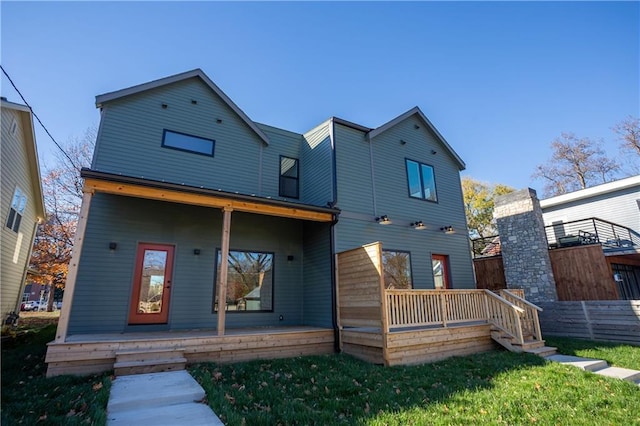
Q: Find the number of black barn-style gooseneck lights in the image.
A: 3